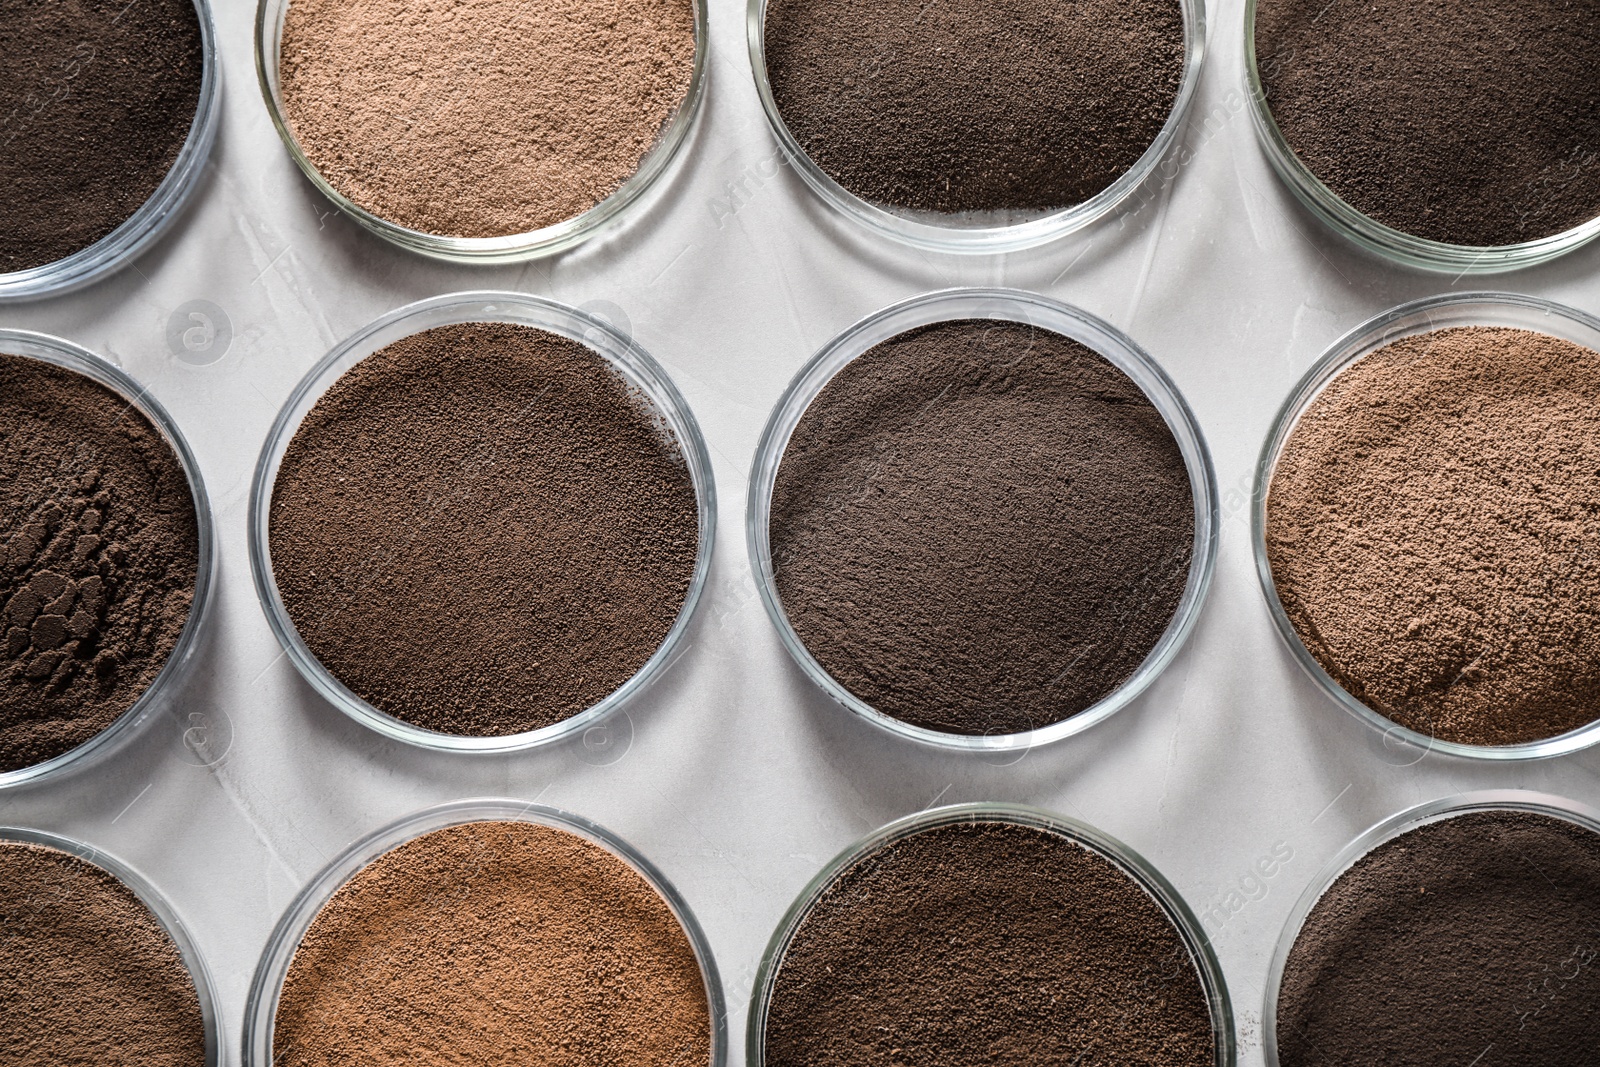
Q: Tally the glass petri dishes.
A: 12